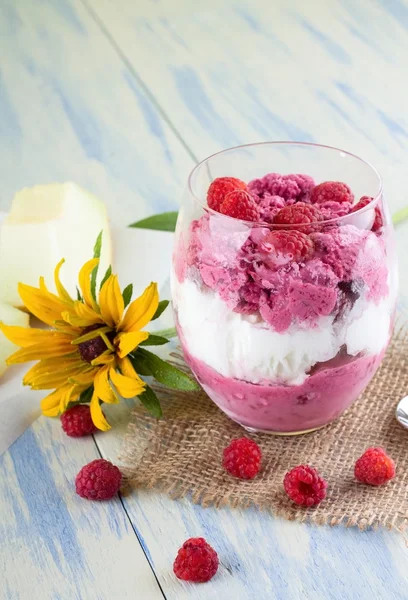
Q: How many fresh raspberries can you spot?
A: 12